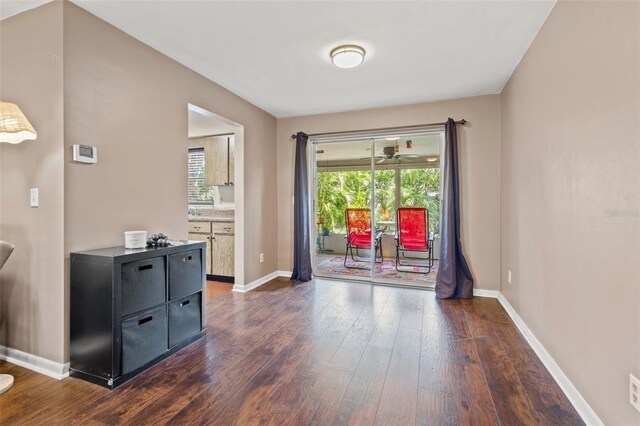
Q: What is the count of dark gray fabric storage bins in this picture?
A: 4